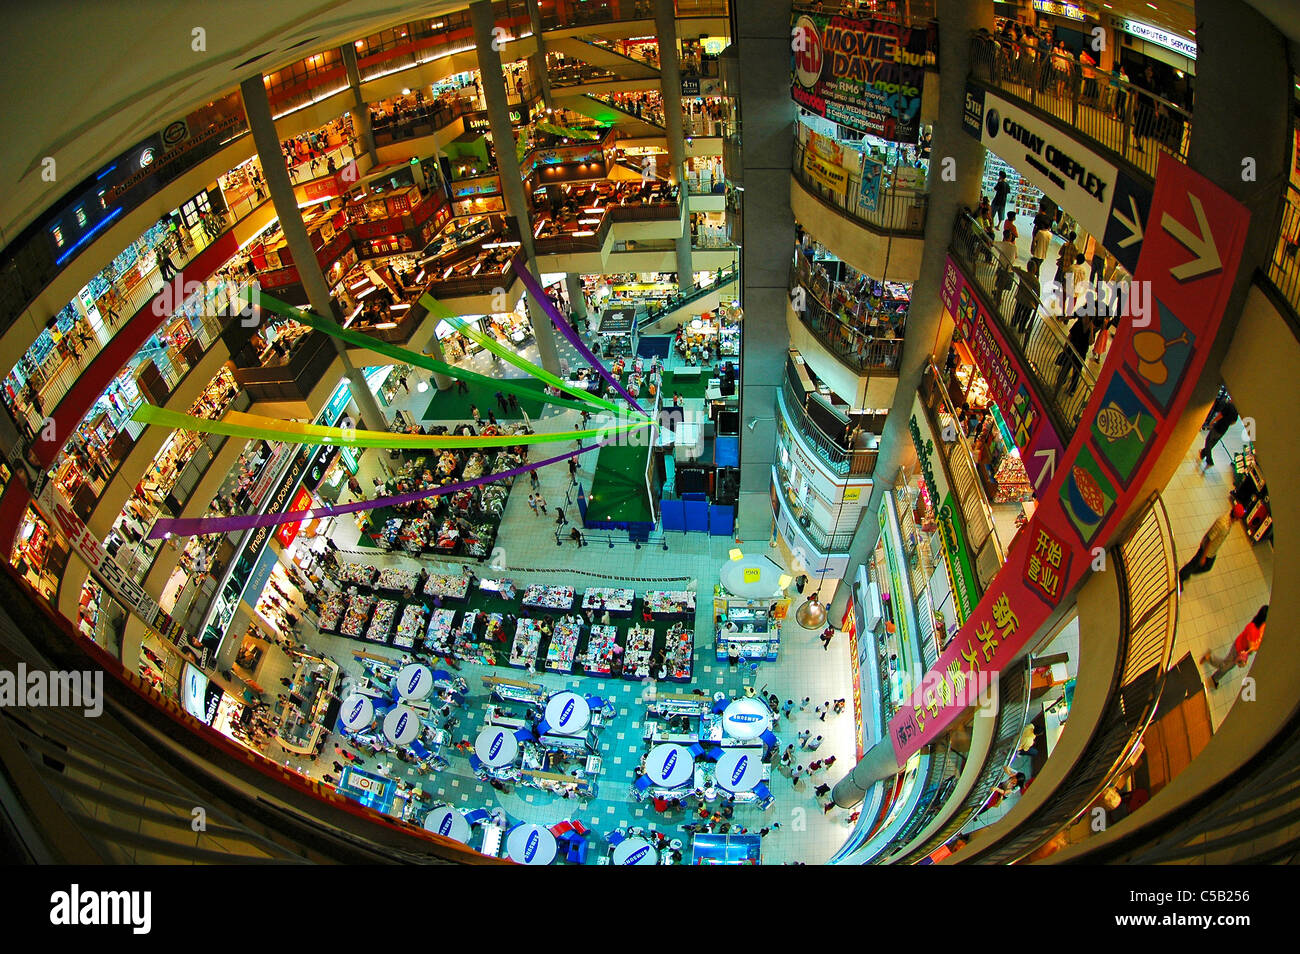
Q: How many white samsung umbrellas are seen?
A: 11